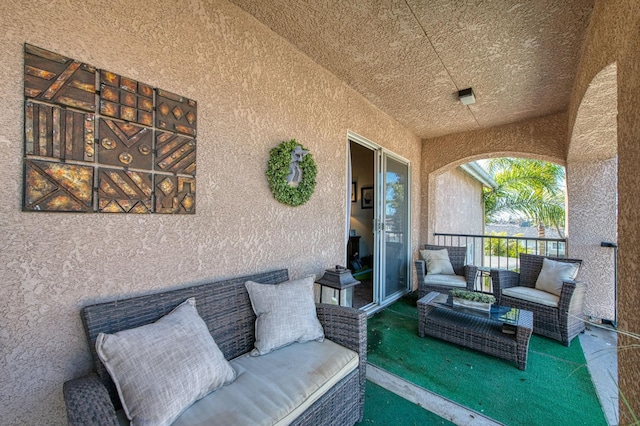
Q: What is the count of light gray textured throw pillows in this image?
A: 2